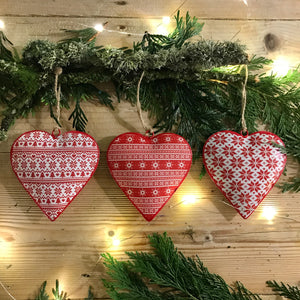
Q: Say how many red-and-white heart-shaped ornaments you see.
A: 3